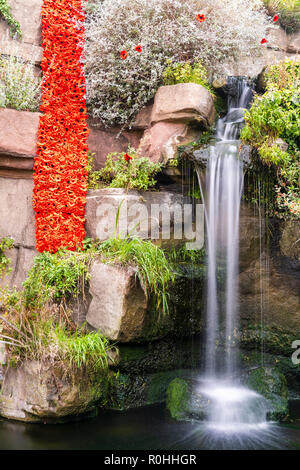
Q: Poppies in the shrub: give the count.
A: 5